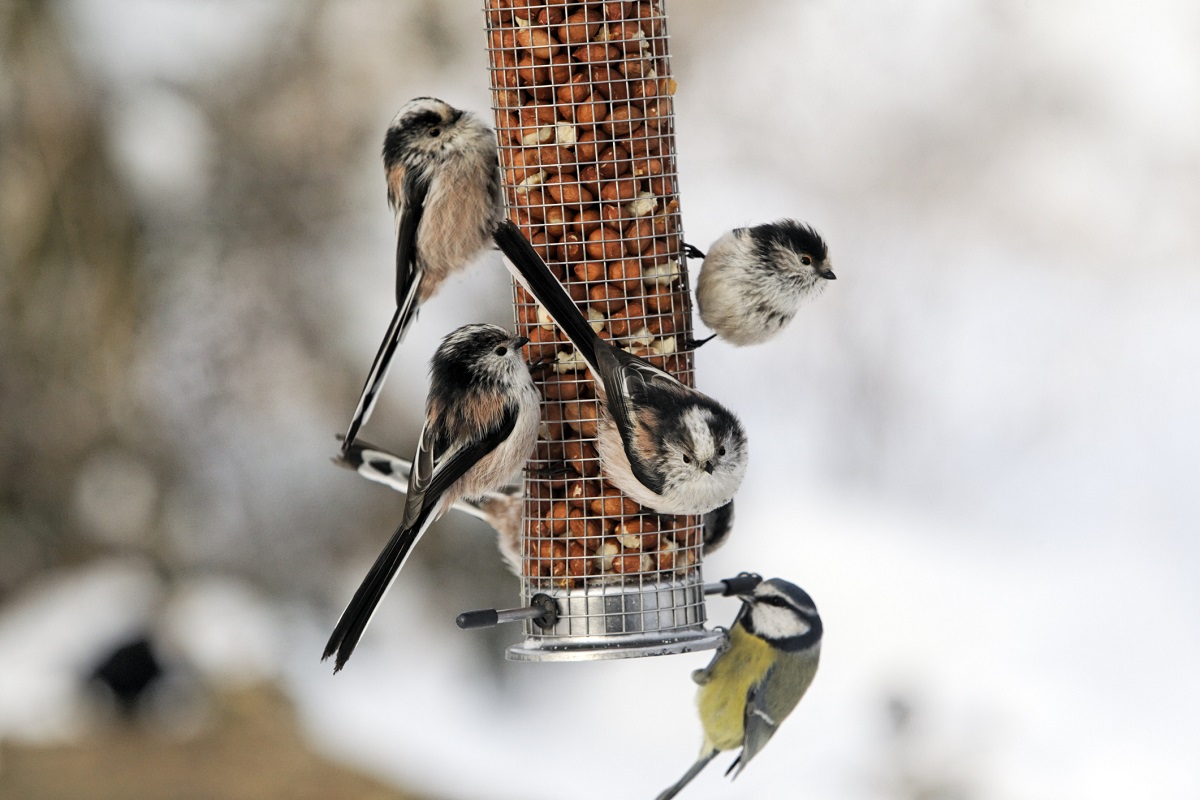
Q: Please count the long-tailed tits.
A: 5